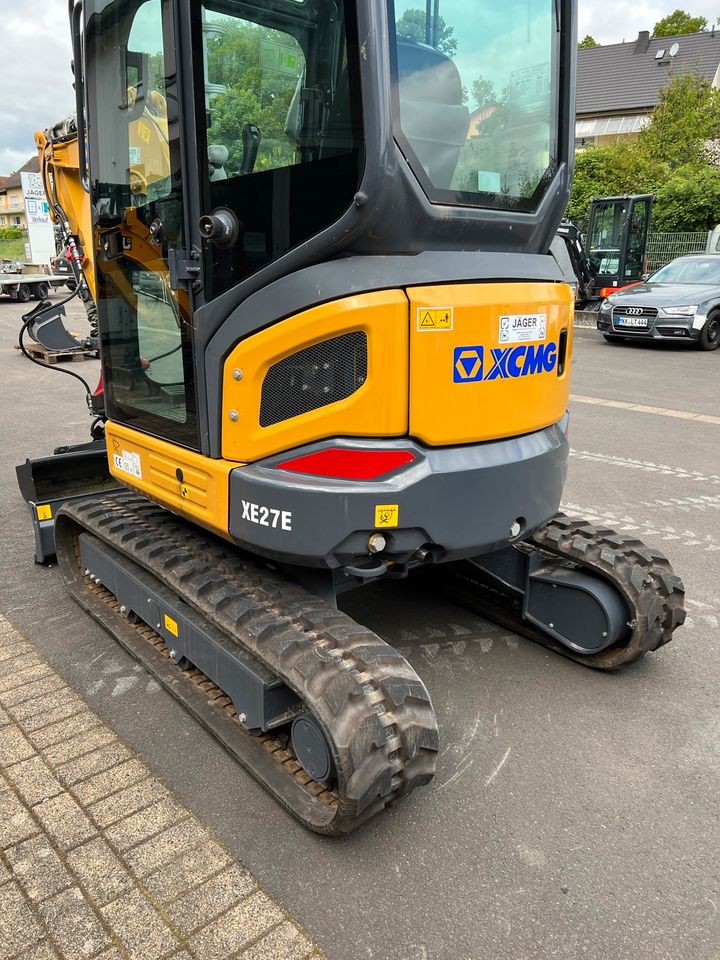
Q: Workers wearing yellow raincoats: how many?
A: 0